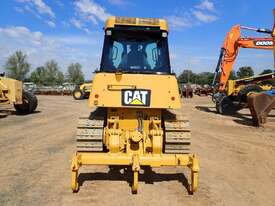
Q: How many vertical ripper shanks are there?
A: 3